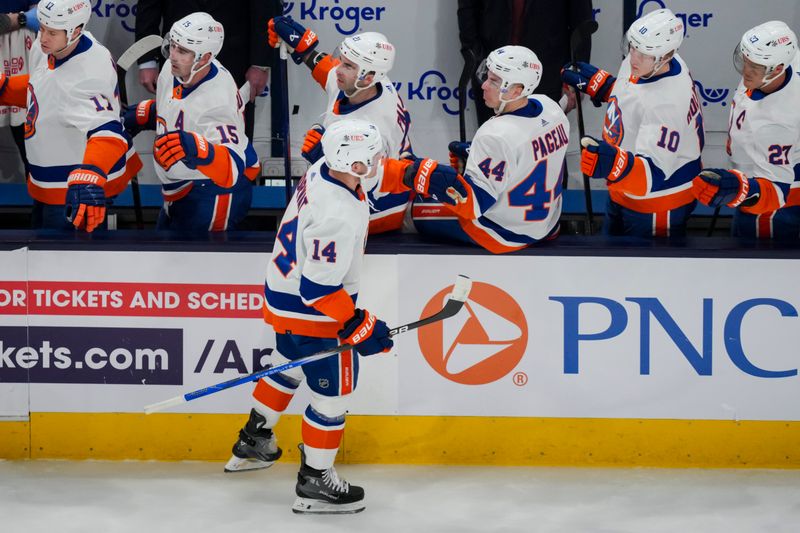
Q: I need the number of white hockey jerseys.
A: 7